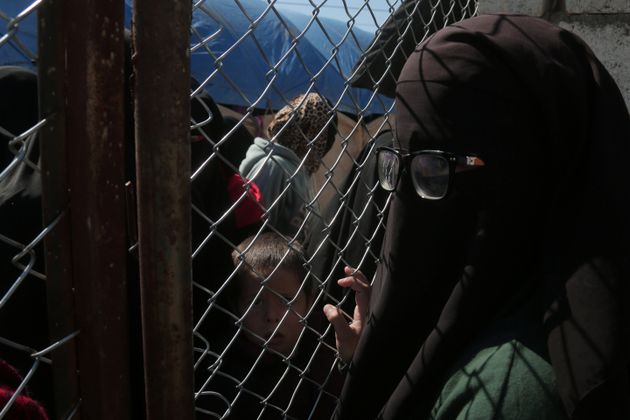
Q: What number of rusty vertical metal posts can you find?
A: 2